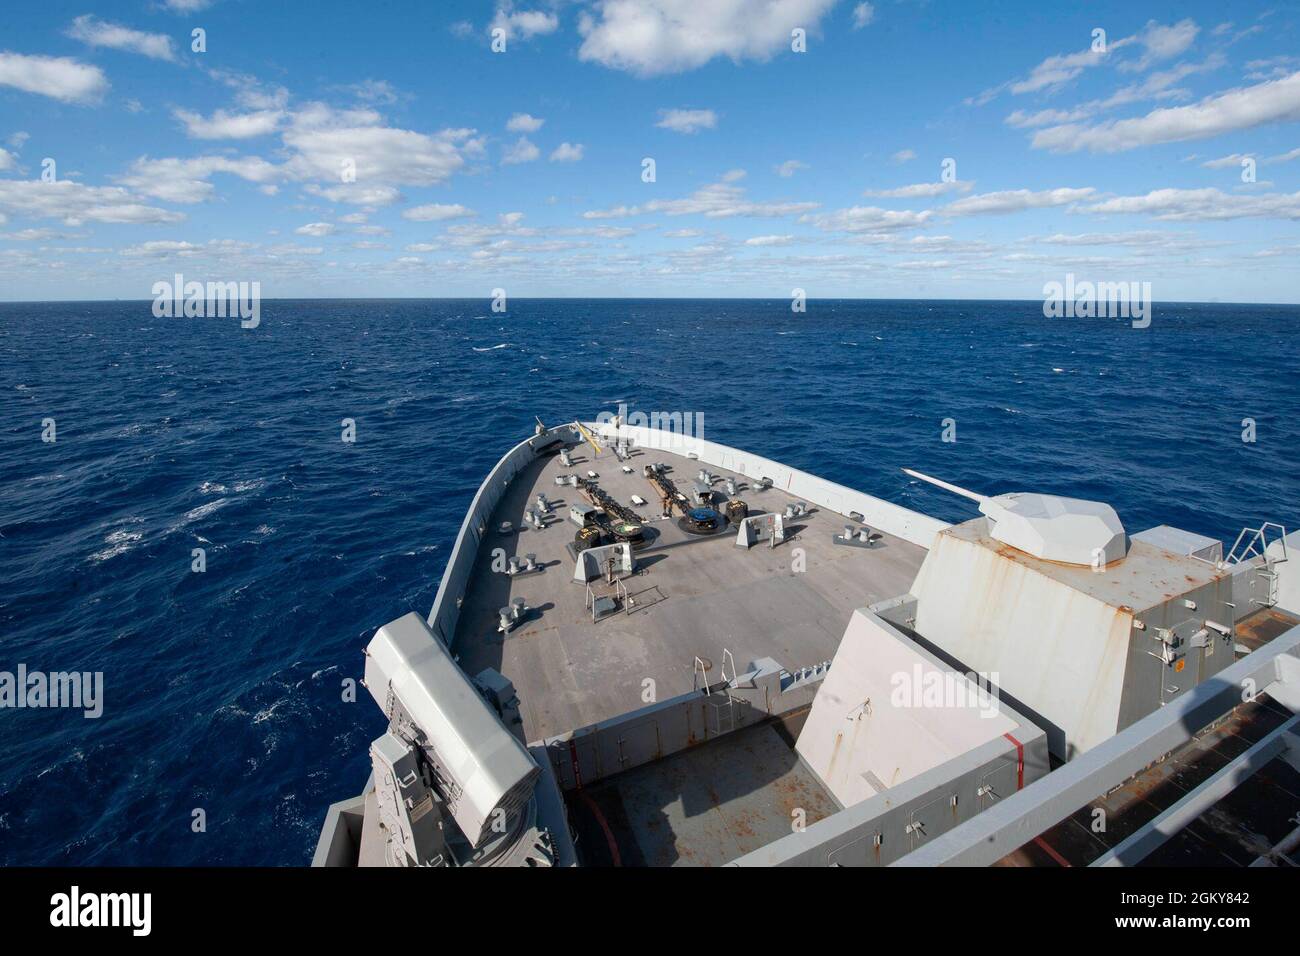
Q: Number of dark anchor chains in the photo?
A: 2